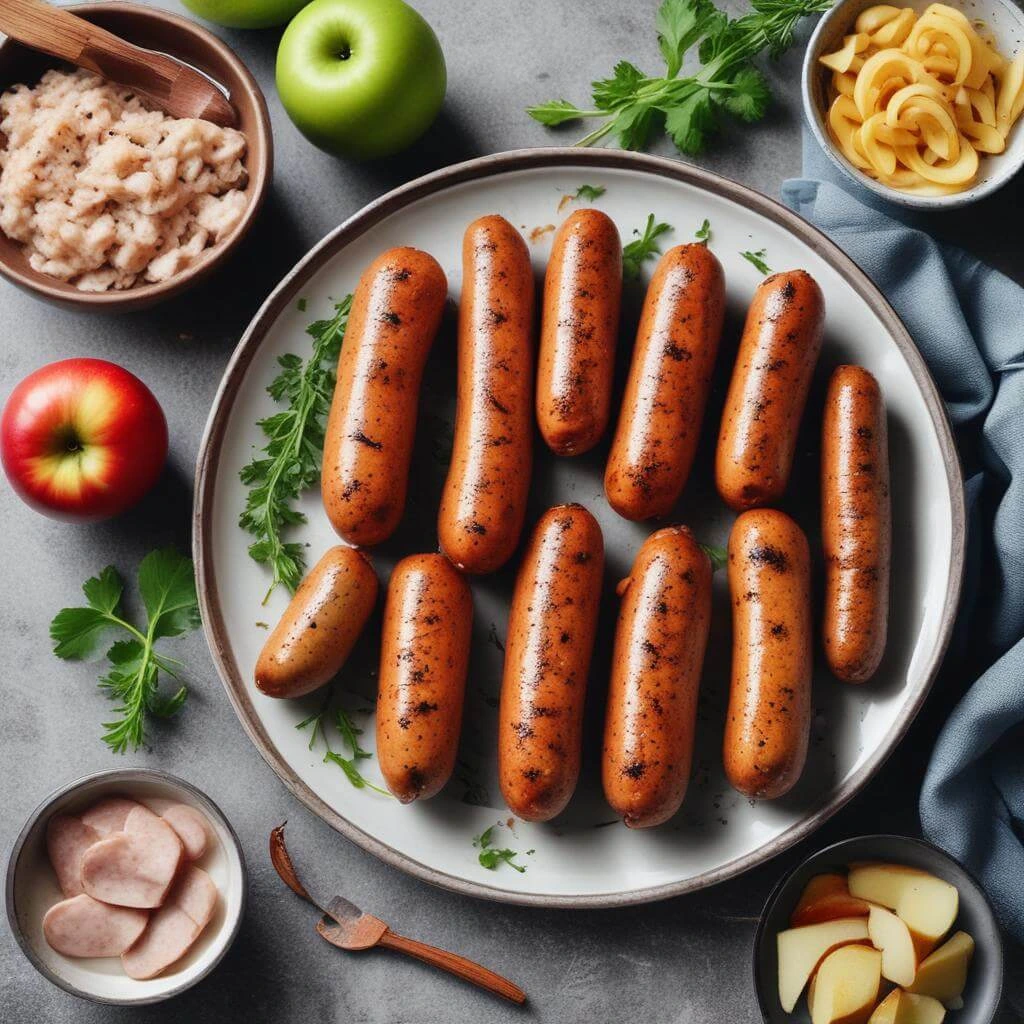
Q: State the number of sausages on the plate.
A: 11